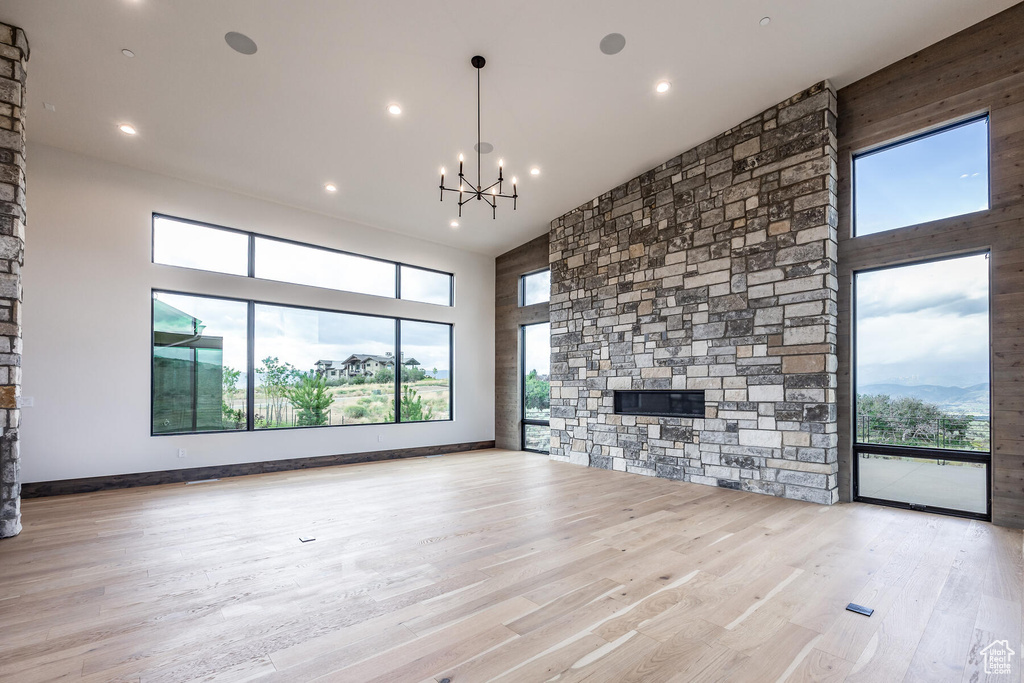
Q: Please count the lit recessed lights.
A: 6